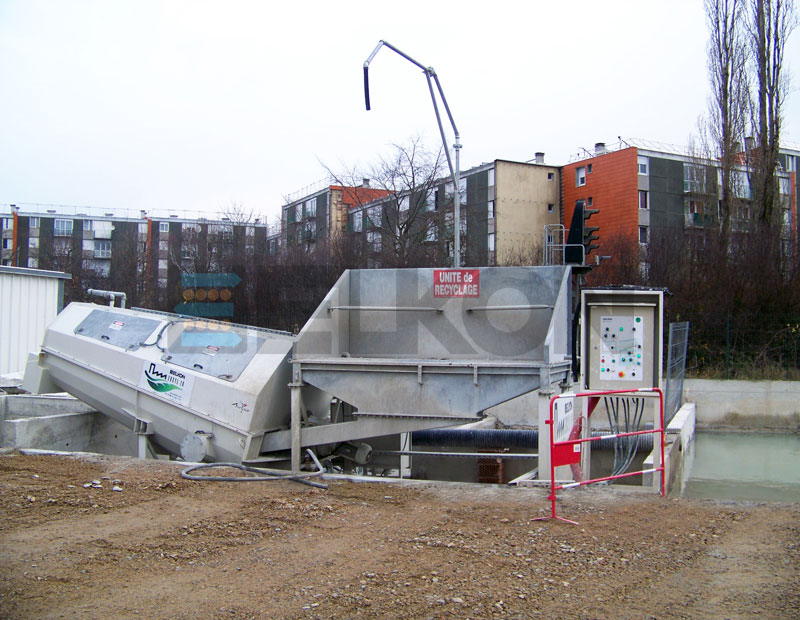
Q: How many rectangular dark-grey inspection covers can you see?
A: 2